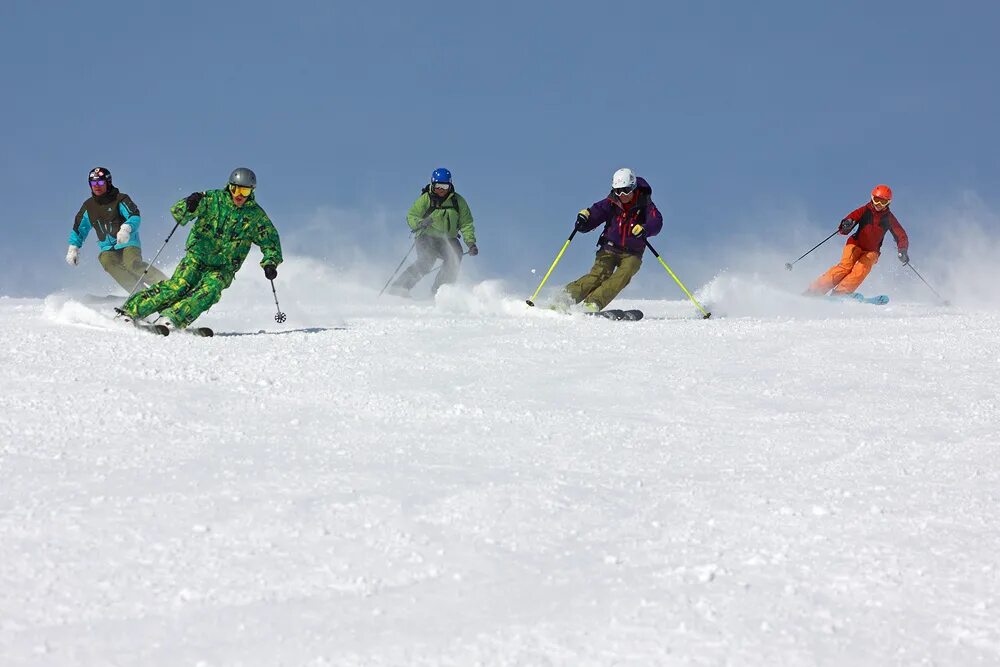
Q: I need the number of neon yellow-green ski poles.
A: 2